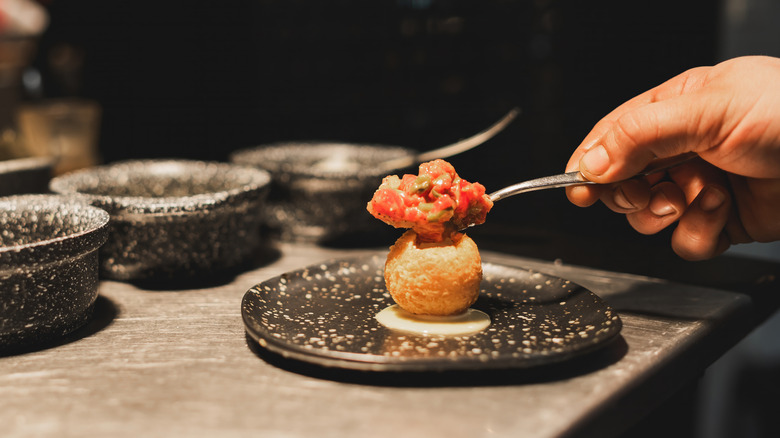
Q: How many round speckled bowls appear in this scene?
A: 3